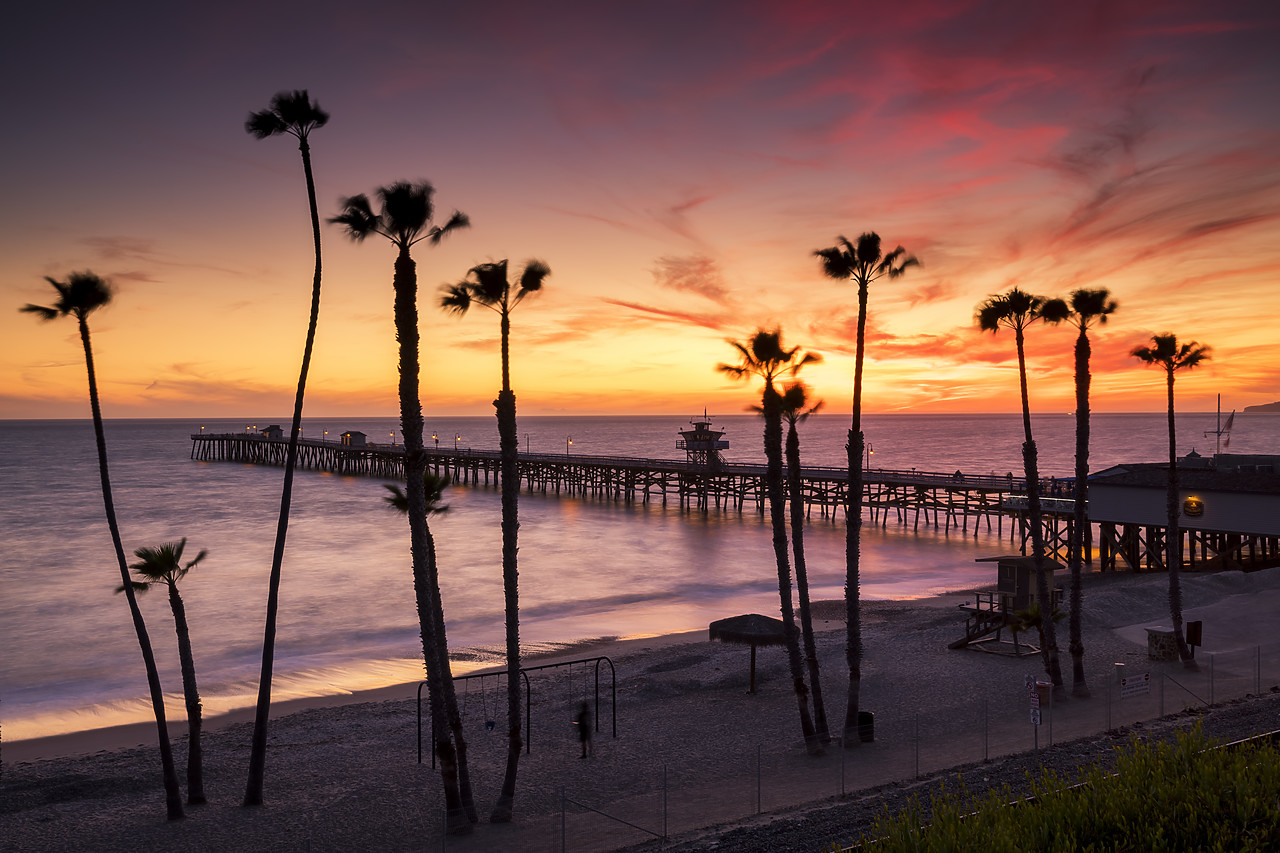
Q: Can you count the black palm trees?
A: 12